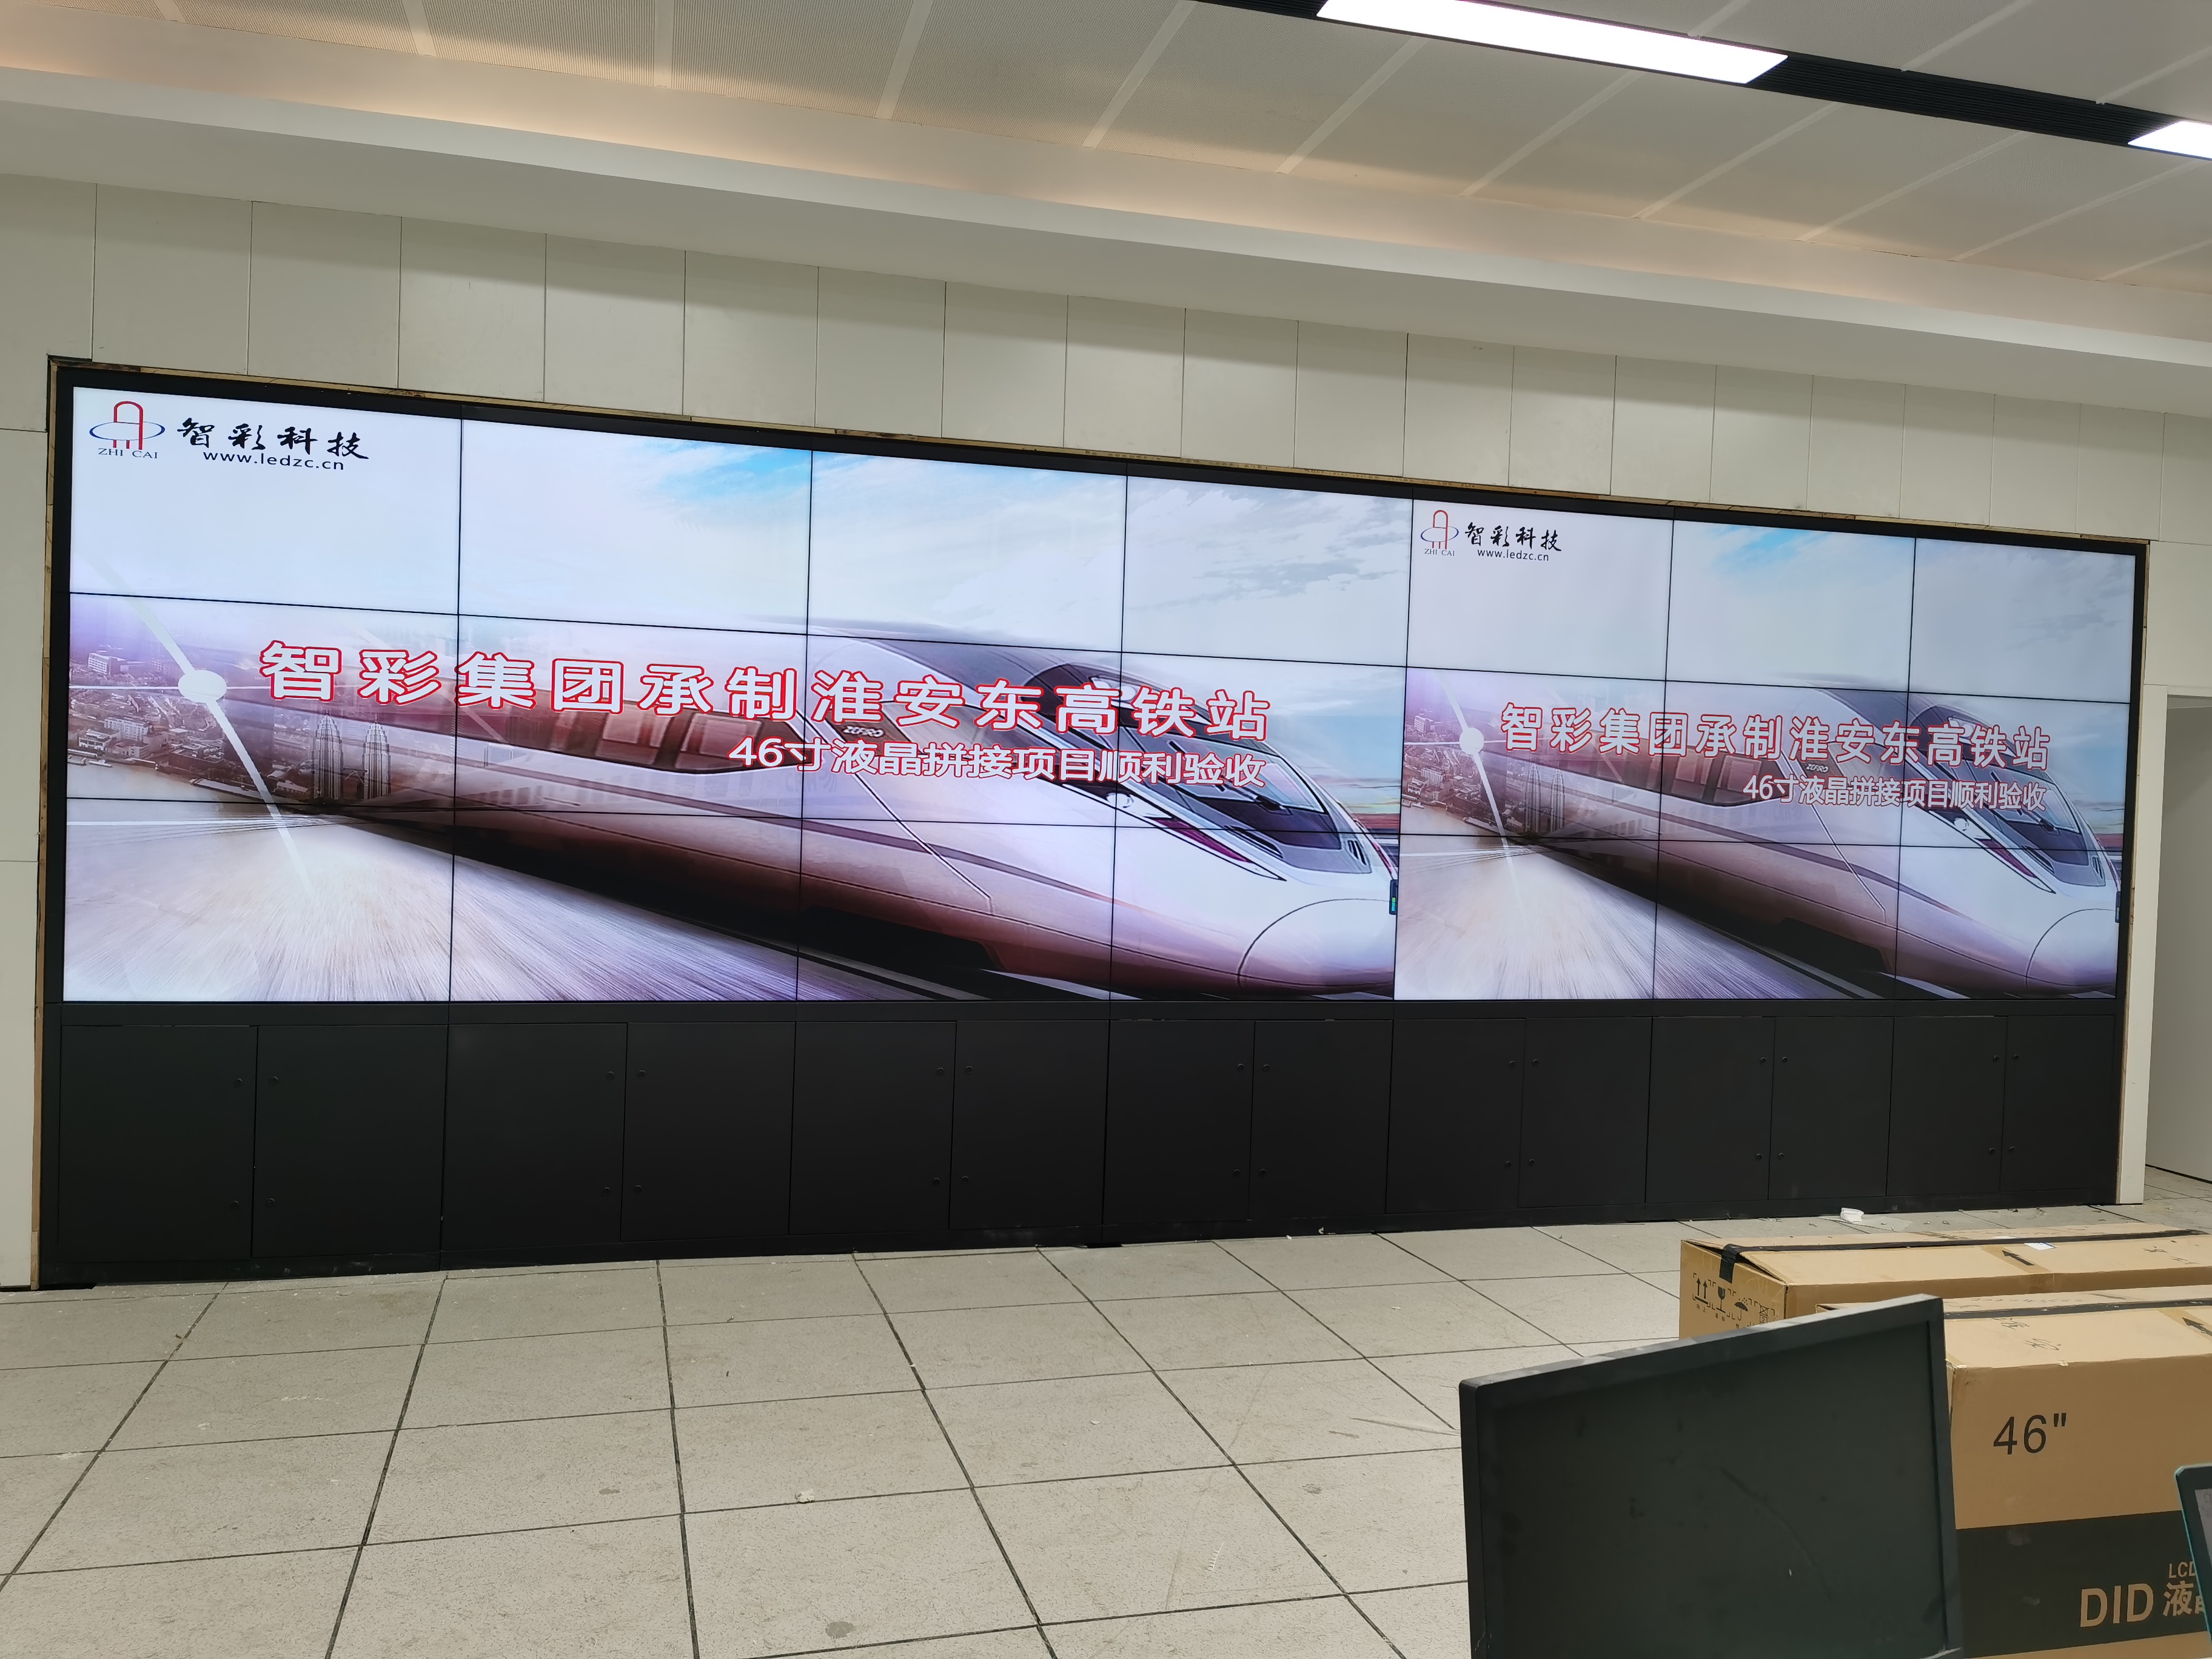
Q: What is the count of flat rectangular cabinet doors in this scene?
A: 14